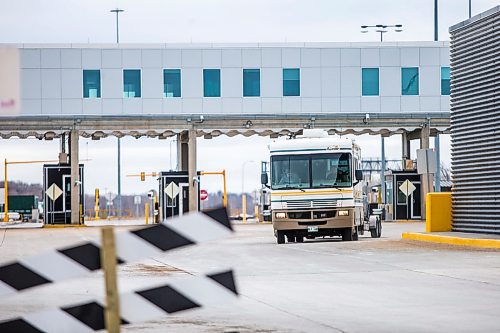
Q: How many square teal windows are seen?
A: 9